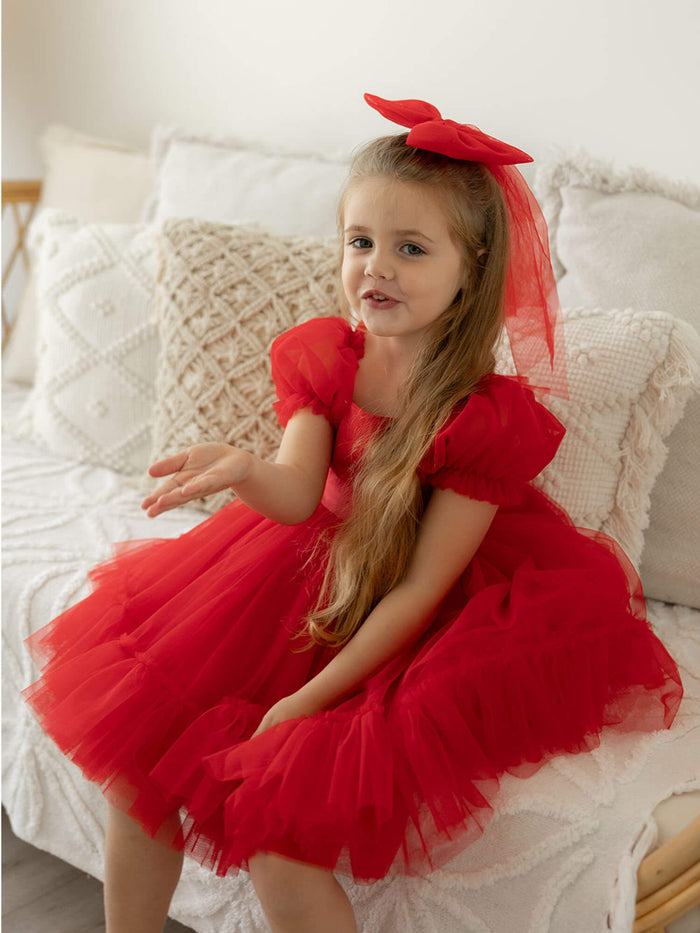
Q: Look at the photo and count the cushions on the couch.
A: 6